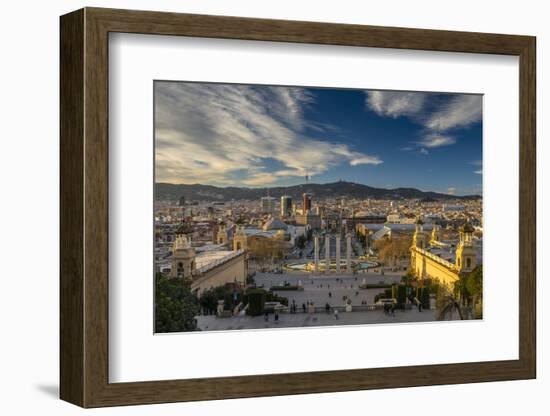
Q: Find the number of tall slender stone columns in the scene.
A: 4